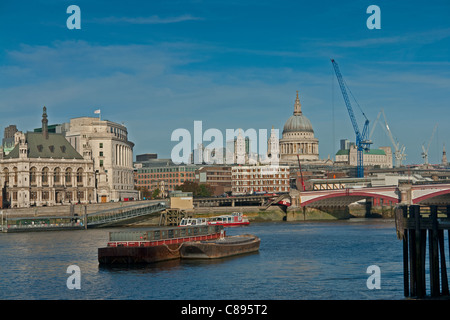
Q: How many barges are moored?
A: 2